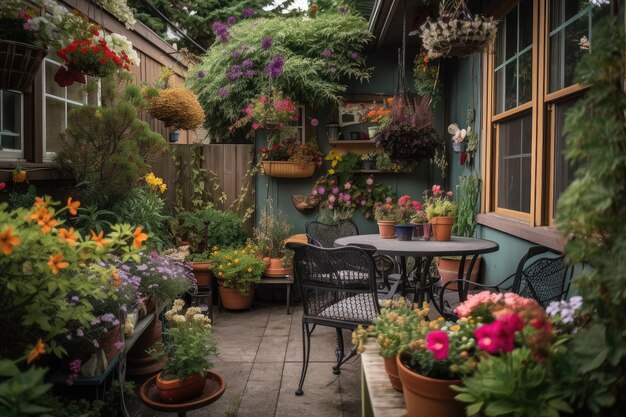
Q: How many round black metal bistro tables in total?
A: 1